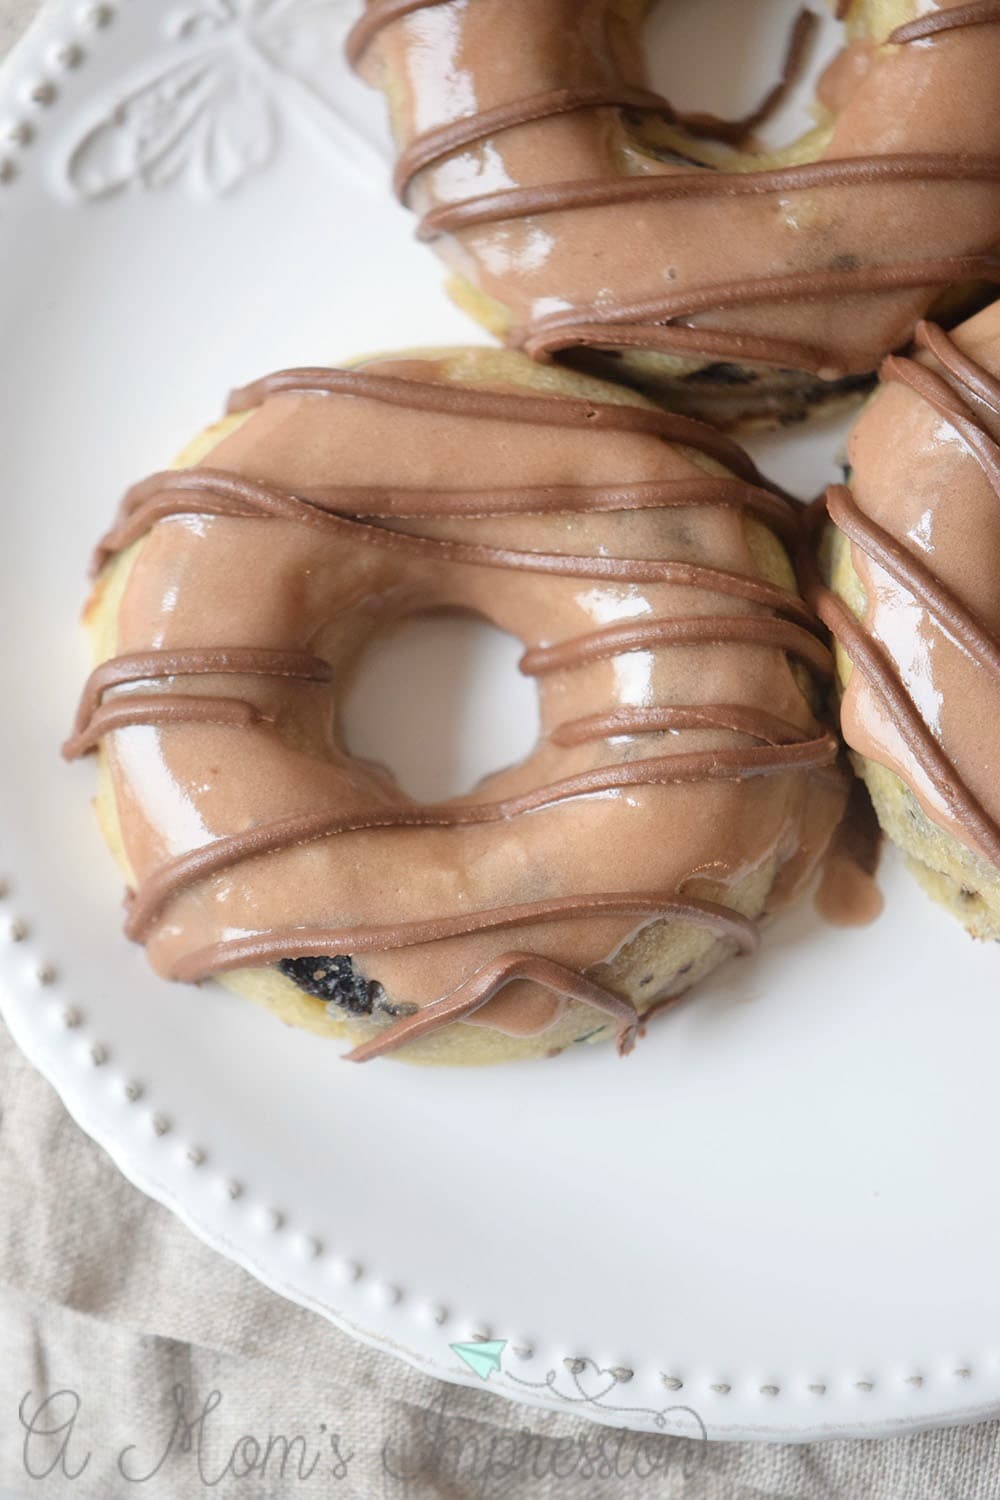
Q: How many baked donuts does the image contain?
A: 3